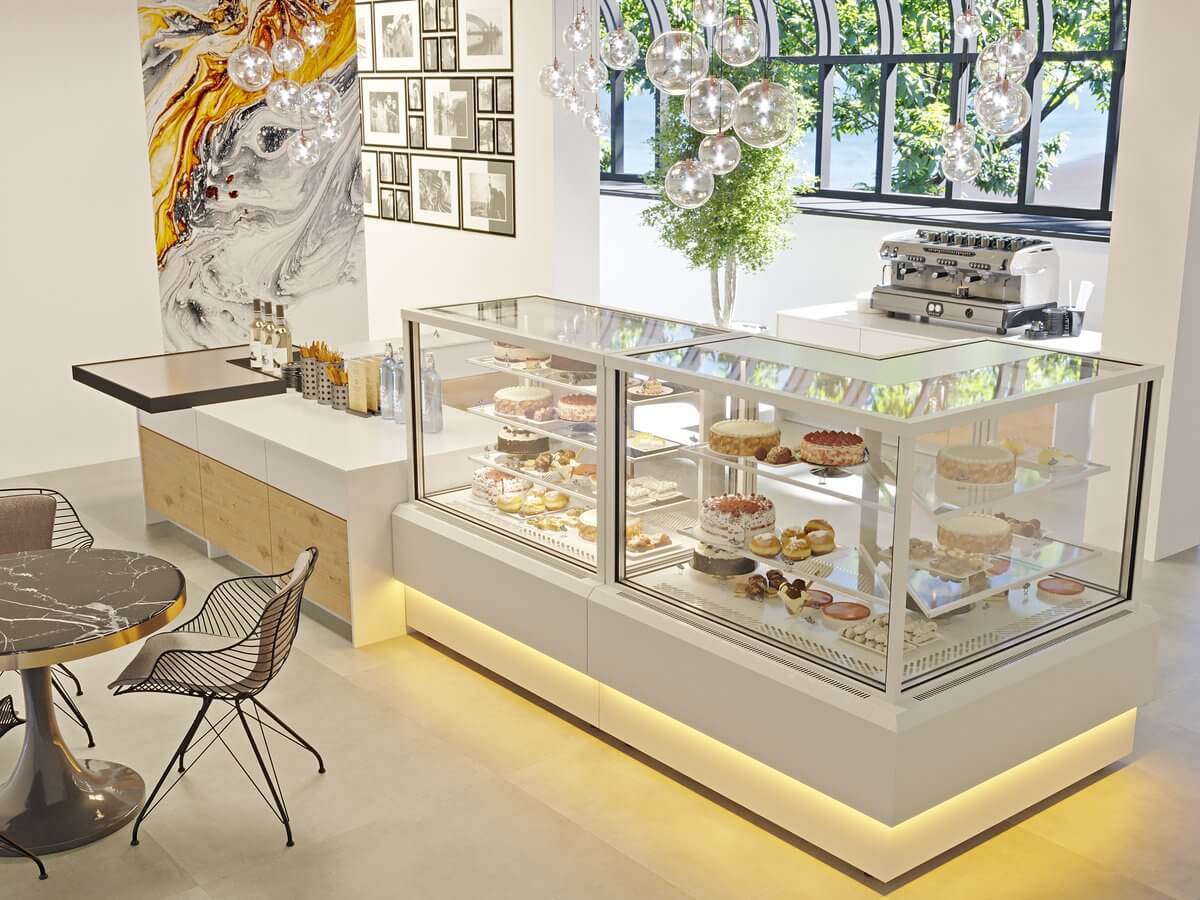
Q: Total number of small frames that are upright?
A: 14